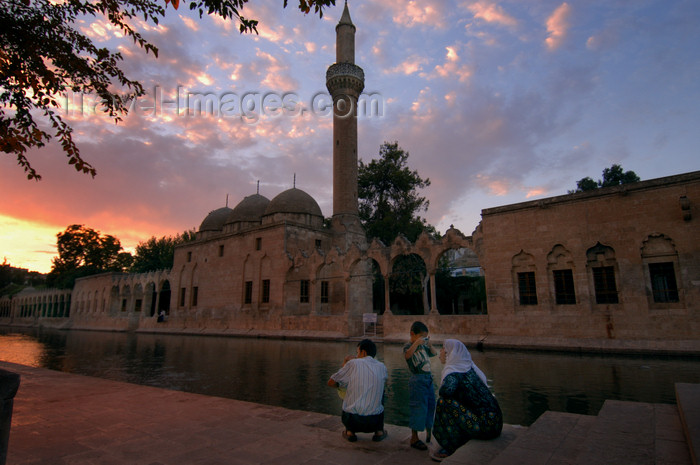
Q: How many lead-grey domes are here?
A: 3